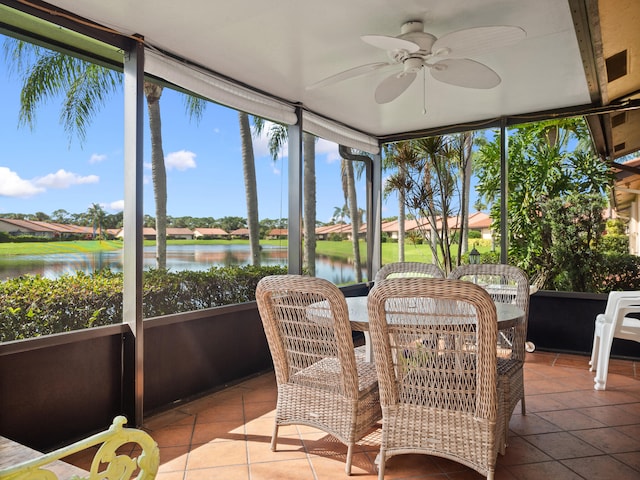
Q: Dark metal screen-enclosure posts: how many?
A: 4